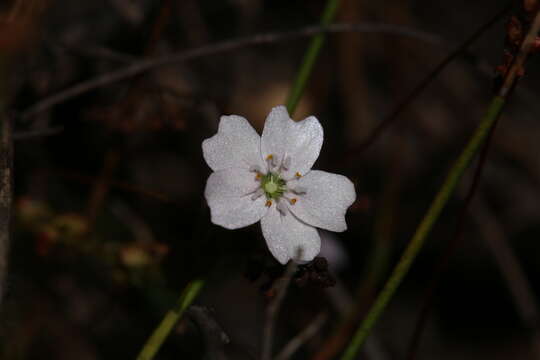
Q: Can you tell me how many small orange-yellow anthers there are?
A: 5